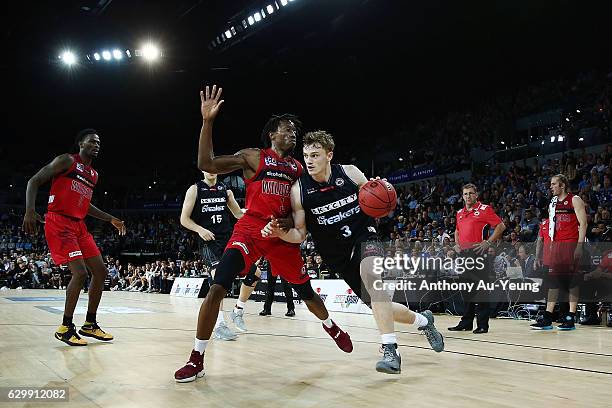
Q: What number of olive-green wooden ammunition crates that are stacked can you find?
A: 0